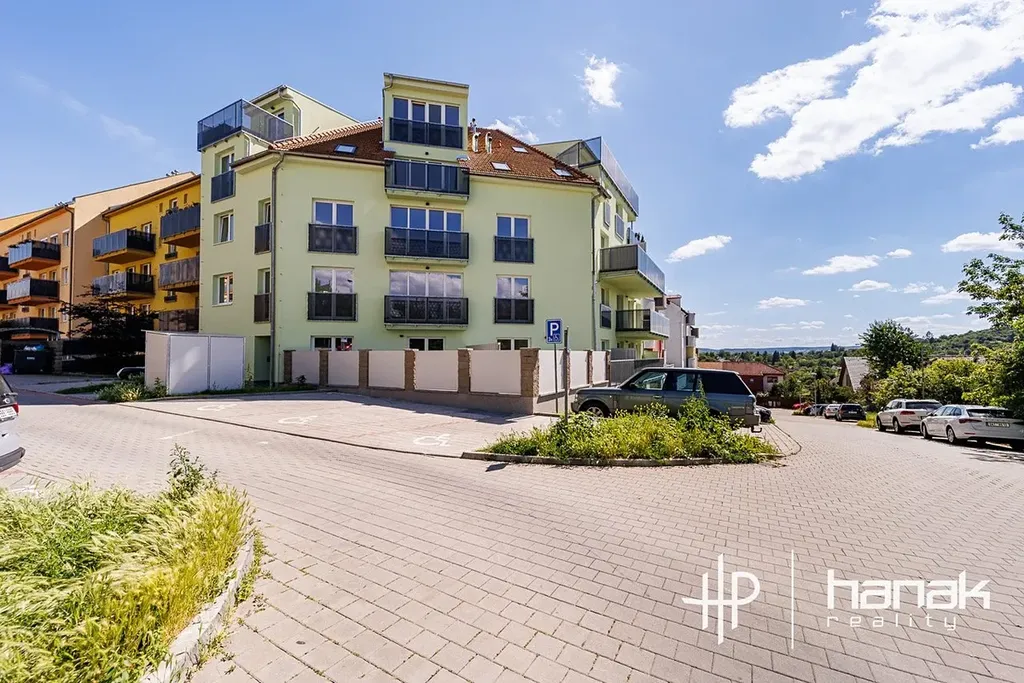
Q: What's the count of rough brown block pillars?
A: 9